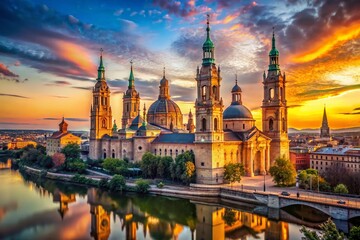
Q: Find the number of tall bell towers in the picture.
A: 4